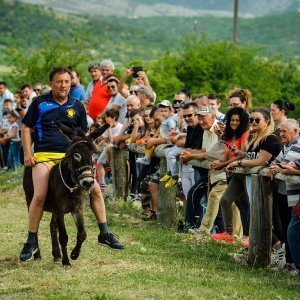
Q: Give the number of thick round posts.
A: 3